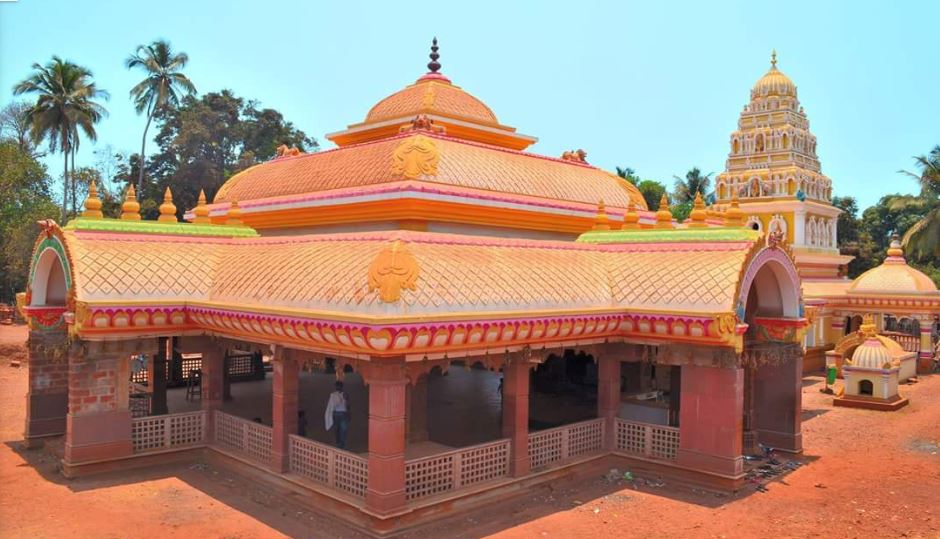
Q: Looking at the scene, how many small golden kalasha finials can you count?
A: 10